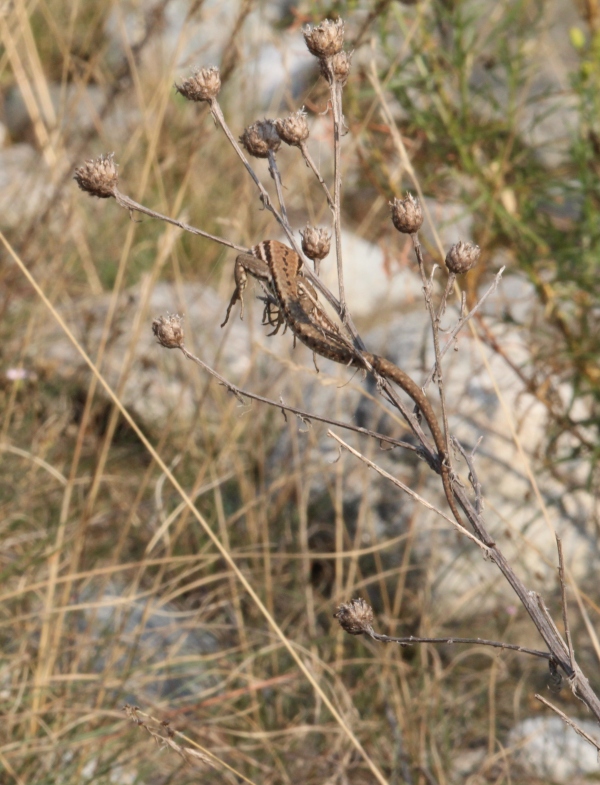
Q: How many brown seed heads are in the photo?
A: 11